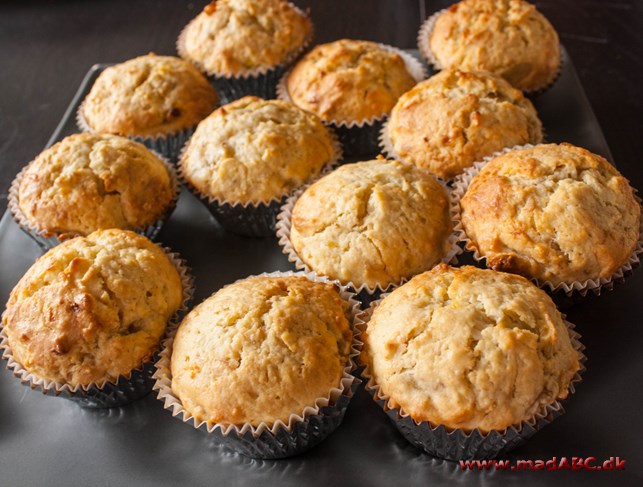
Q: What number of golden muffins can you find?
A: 12